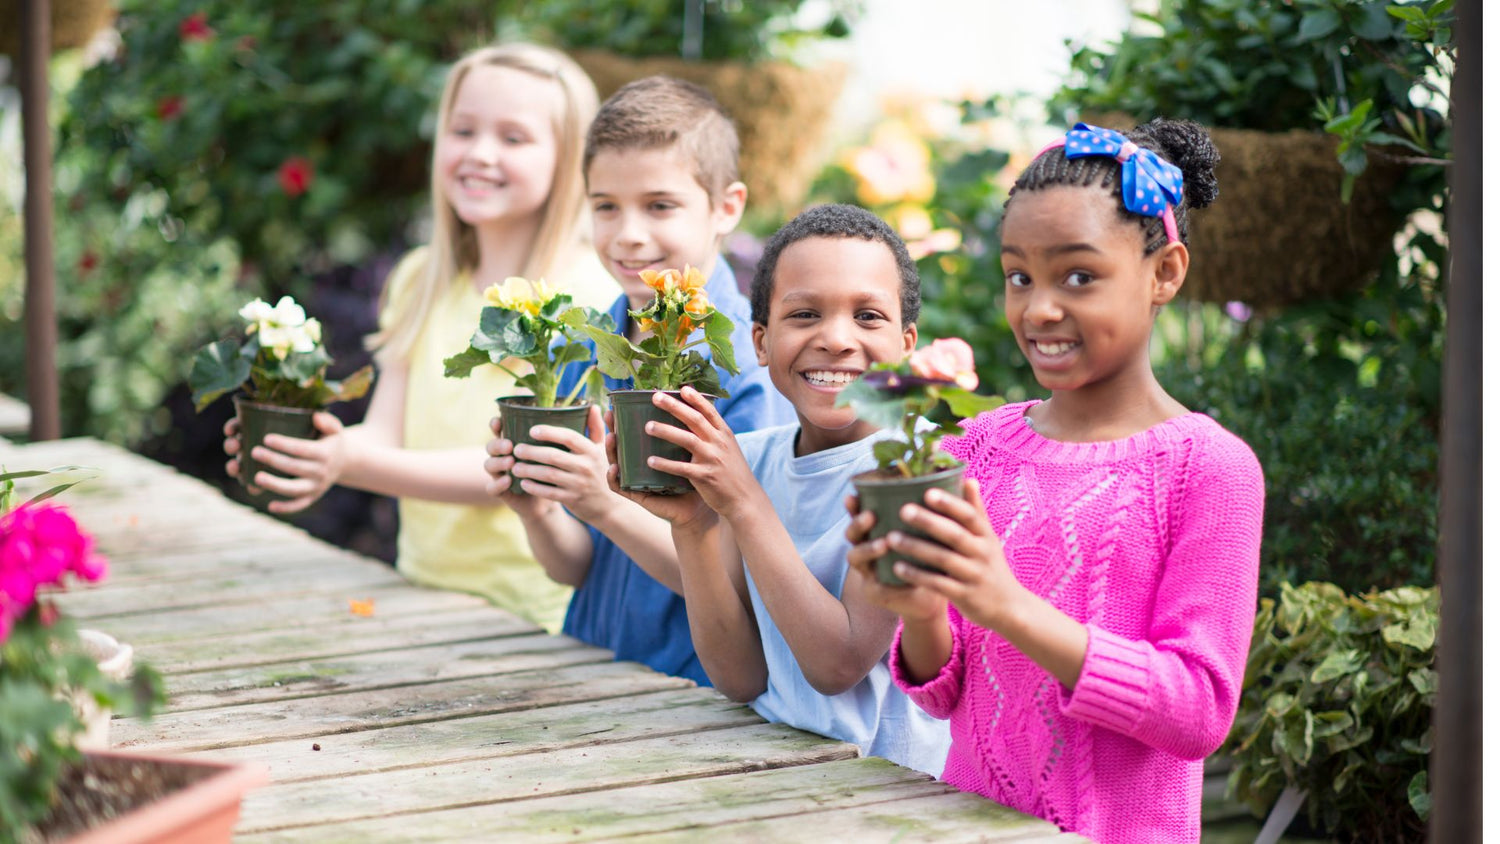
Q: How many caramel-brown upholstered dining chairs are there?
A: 0